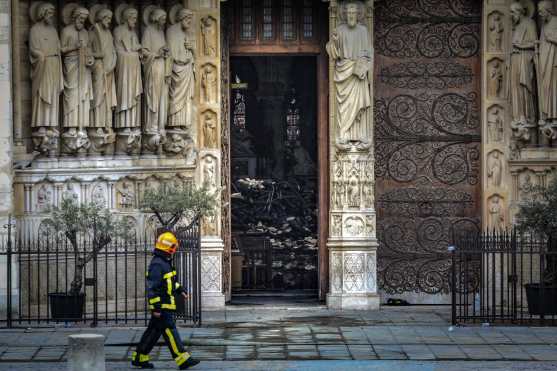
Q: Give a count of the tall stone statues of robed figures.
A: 9